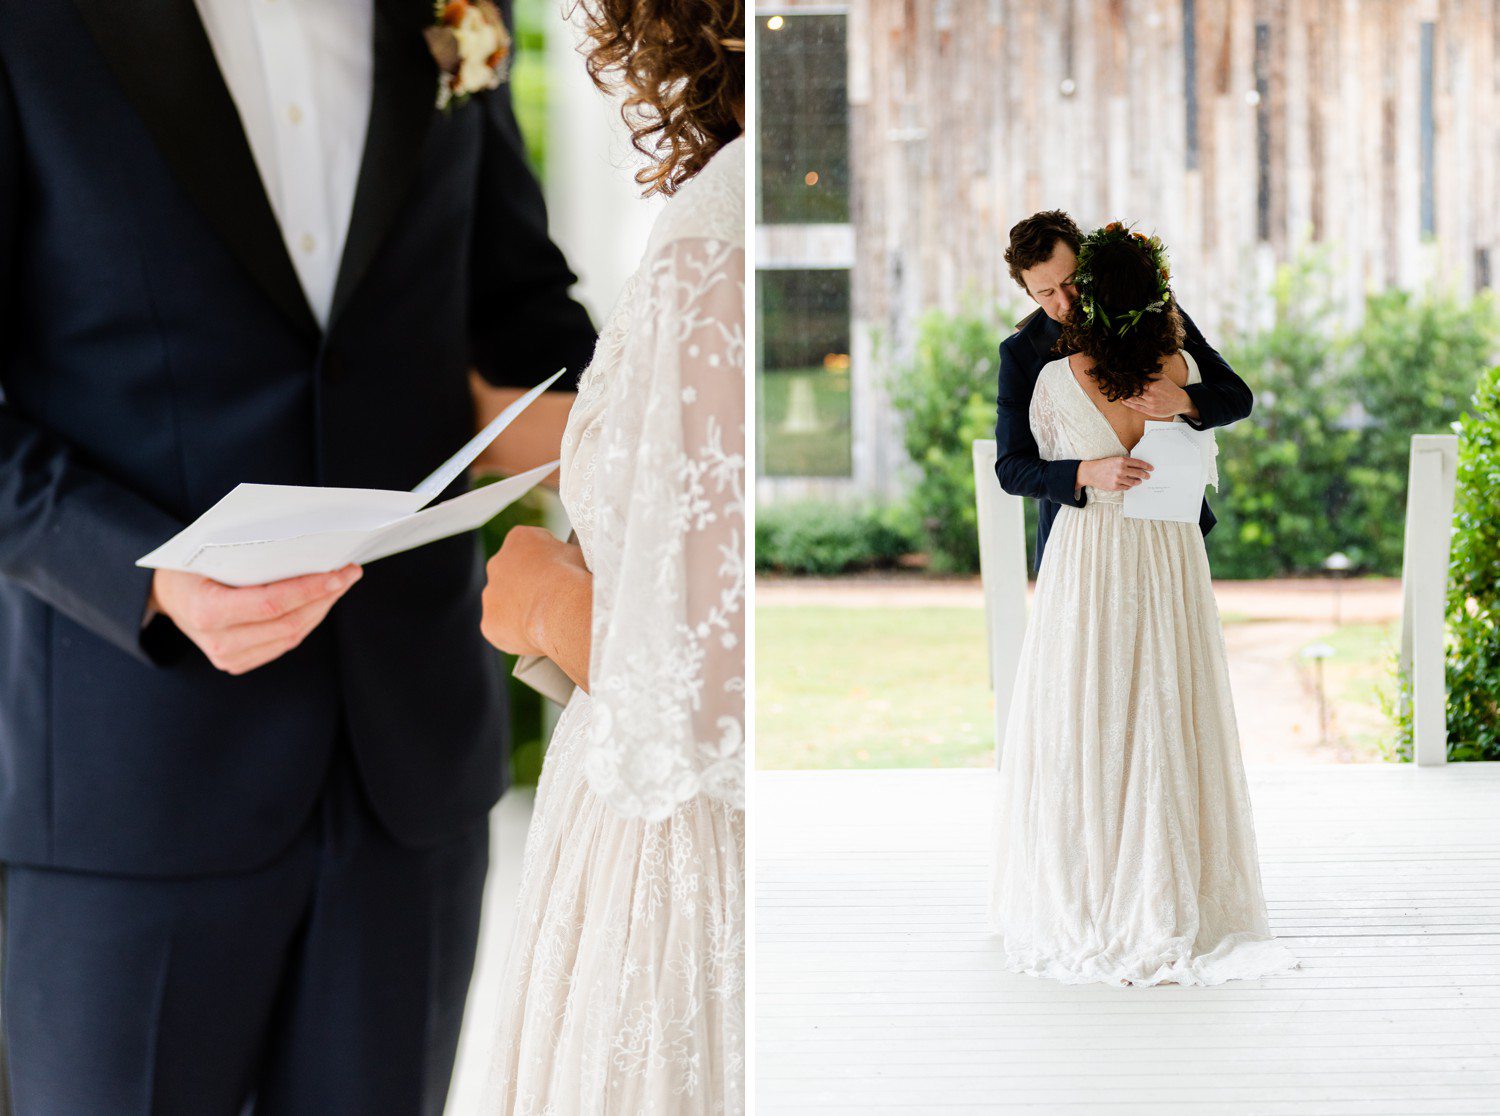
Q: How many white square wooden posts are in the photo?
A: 2